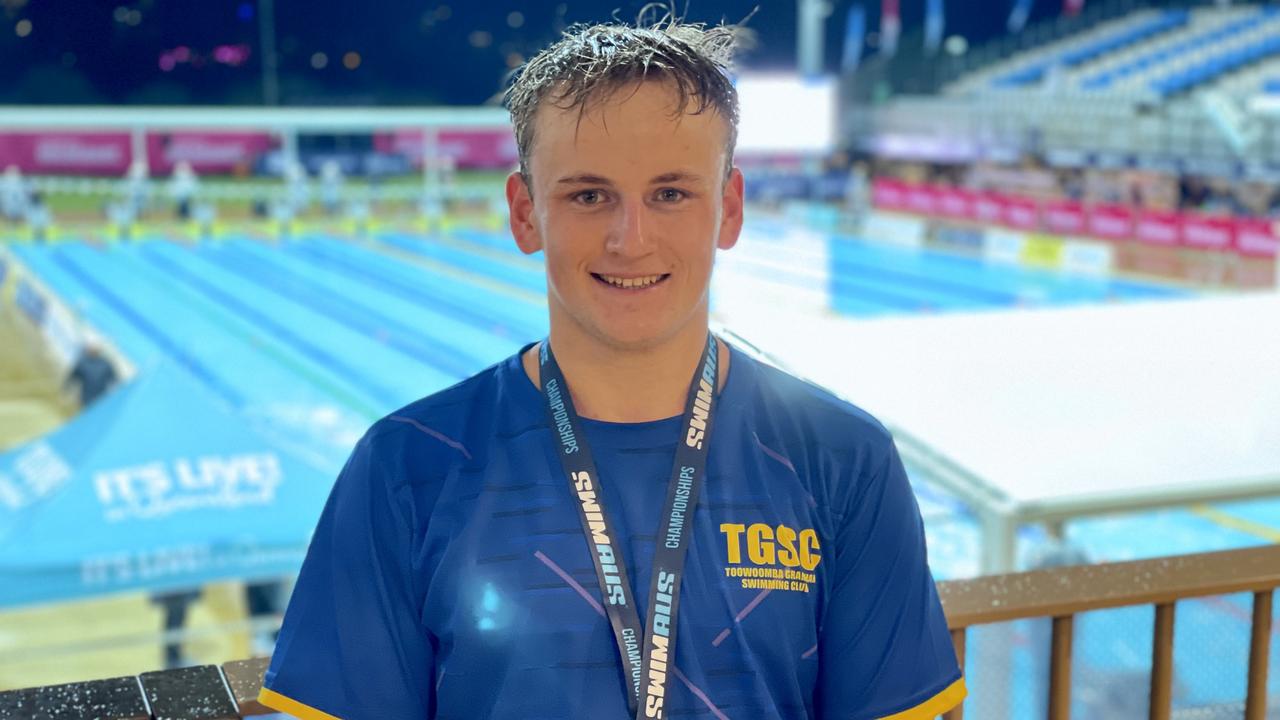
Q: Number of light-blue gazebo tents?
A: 1